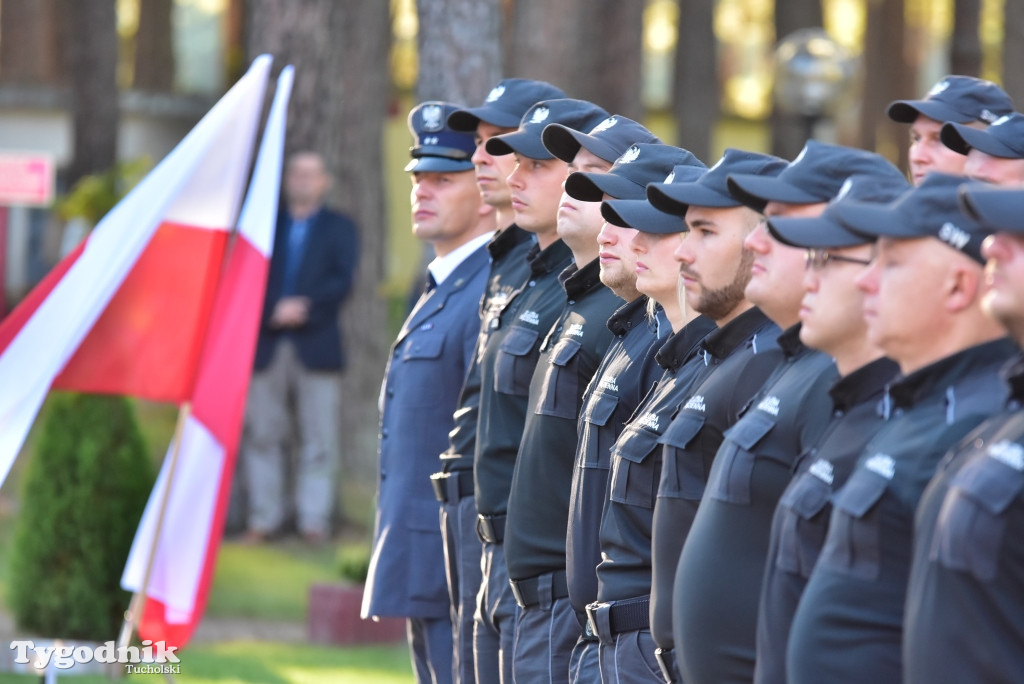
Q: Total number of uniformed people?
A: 13